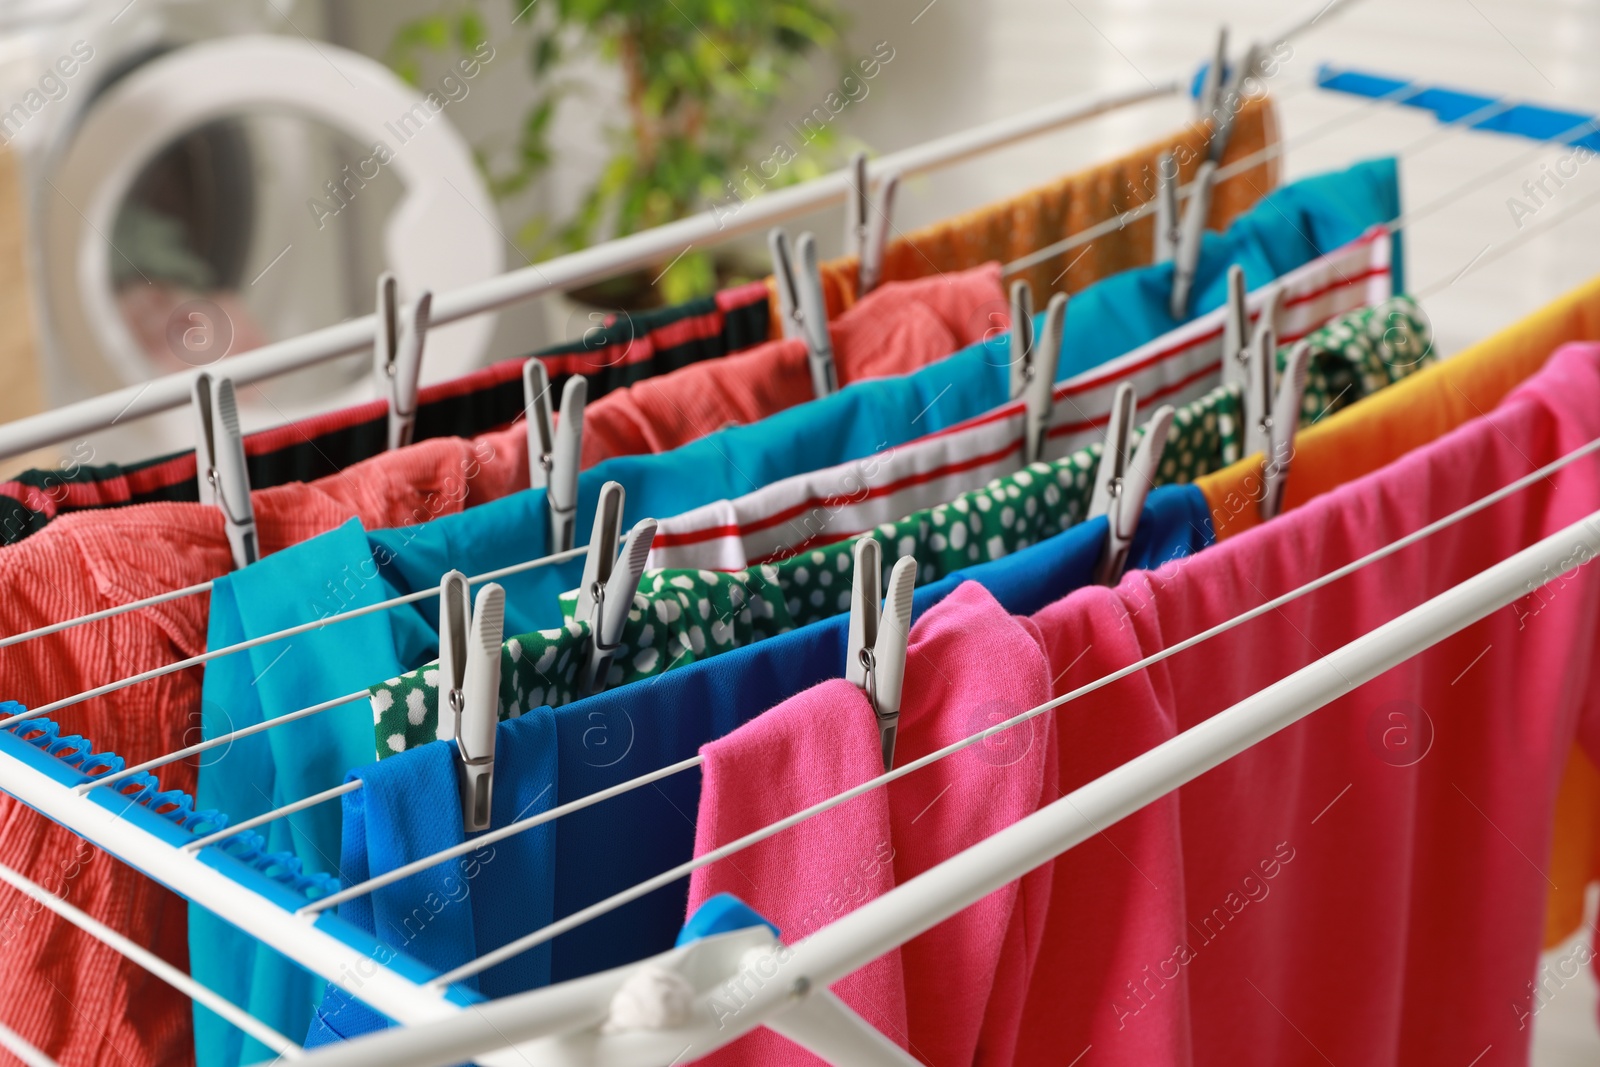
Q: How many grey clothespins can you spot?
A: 14